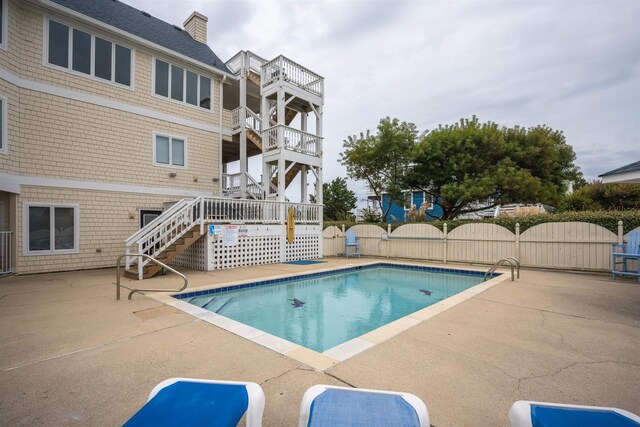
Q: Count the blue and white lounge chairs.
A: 3